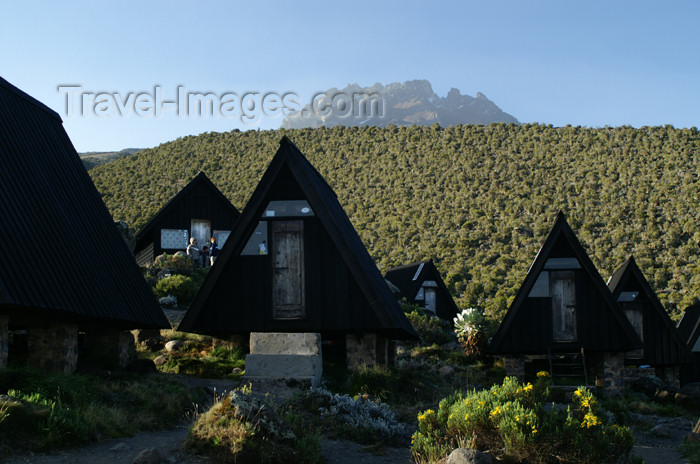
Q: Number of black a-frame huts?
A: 7